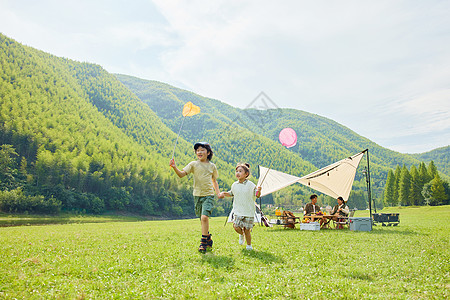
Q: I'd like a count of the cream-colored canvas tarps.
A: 1